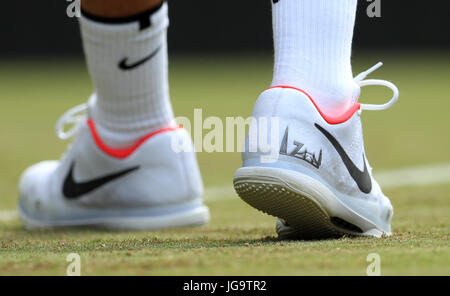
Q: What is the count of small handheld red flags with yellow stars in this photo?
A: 0